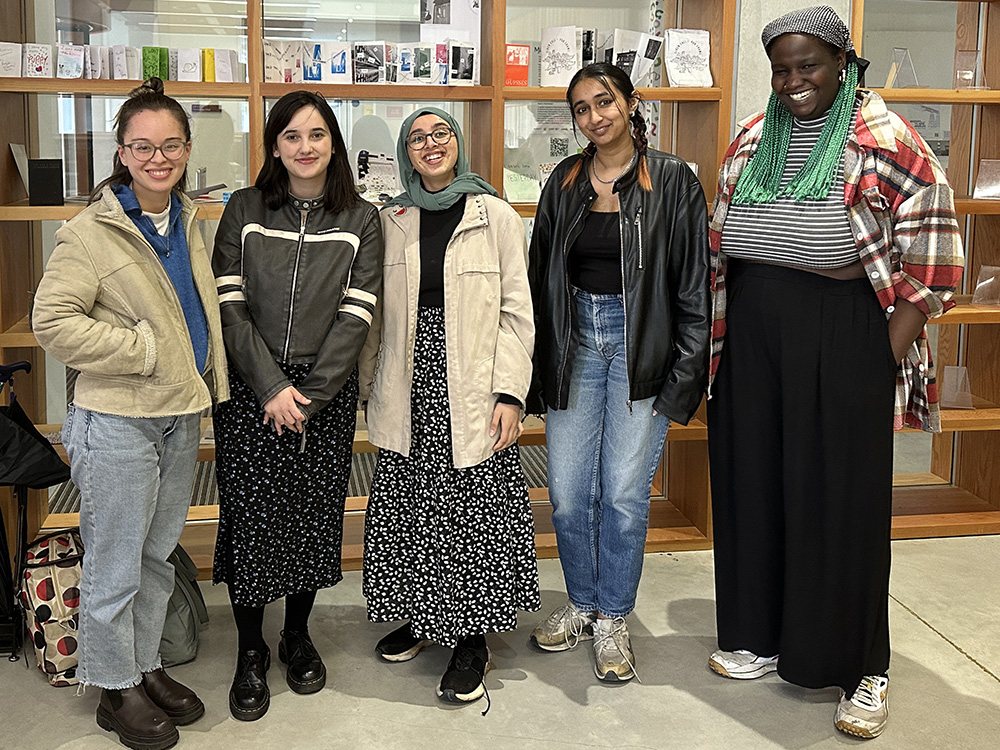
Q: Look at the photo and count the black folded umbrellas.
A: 1